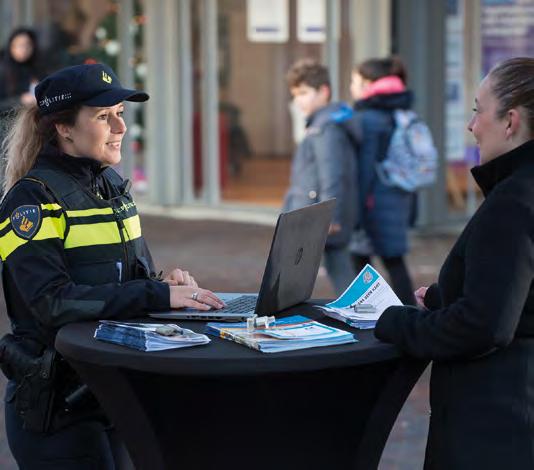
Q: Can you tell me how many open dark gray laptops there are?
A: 1